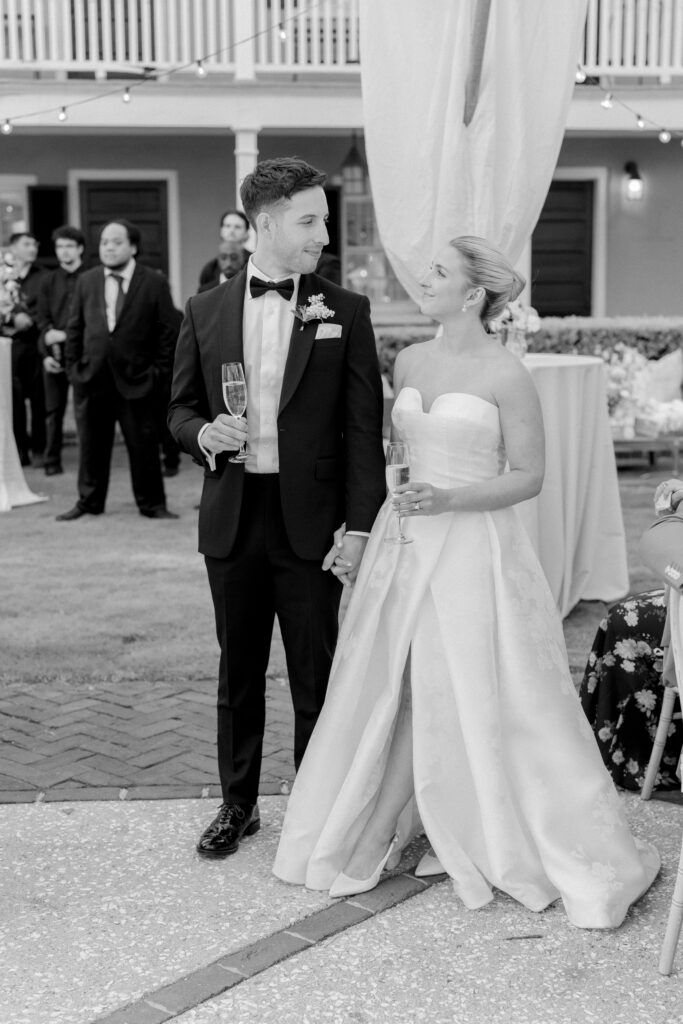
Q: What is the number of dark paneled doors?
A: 2